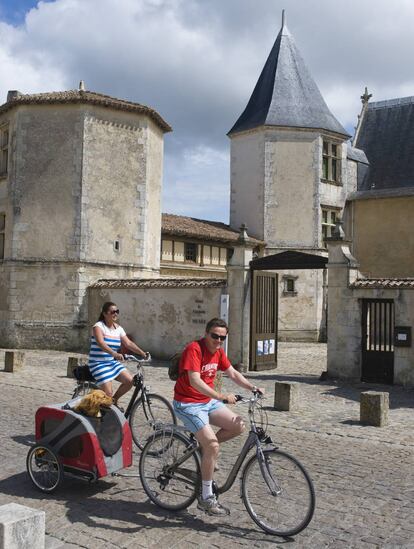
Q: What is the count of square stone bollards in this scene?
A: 5